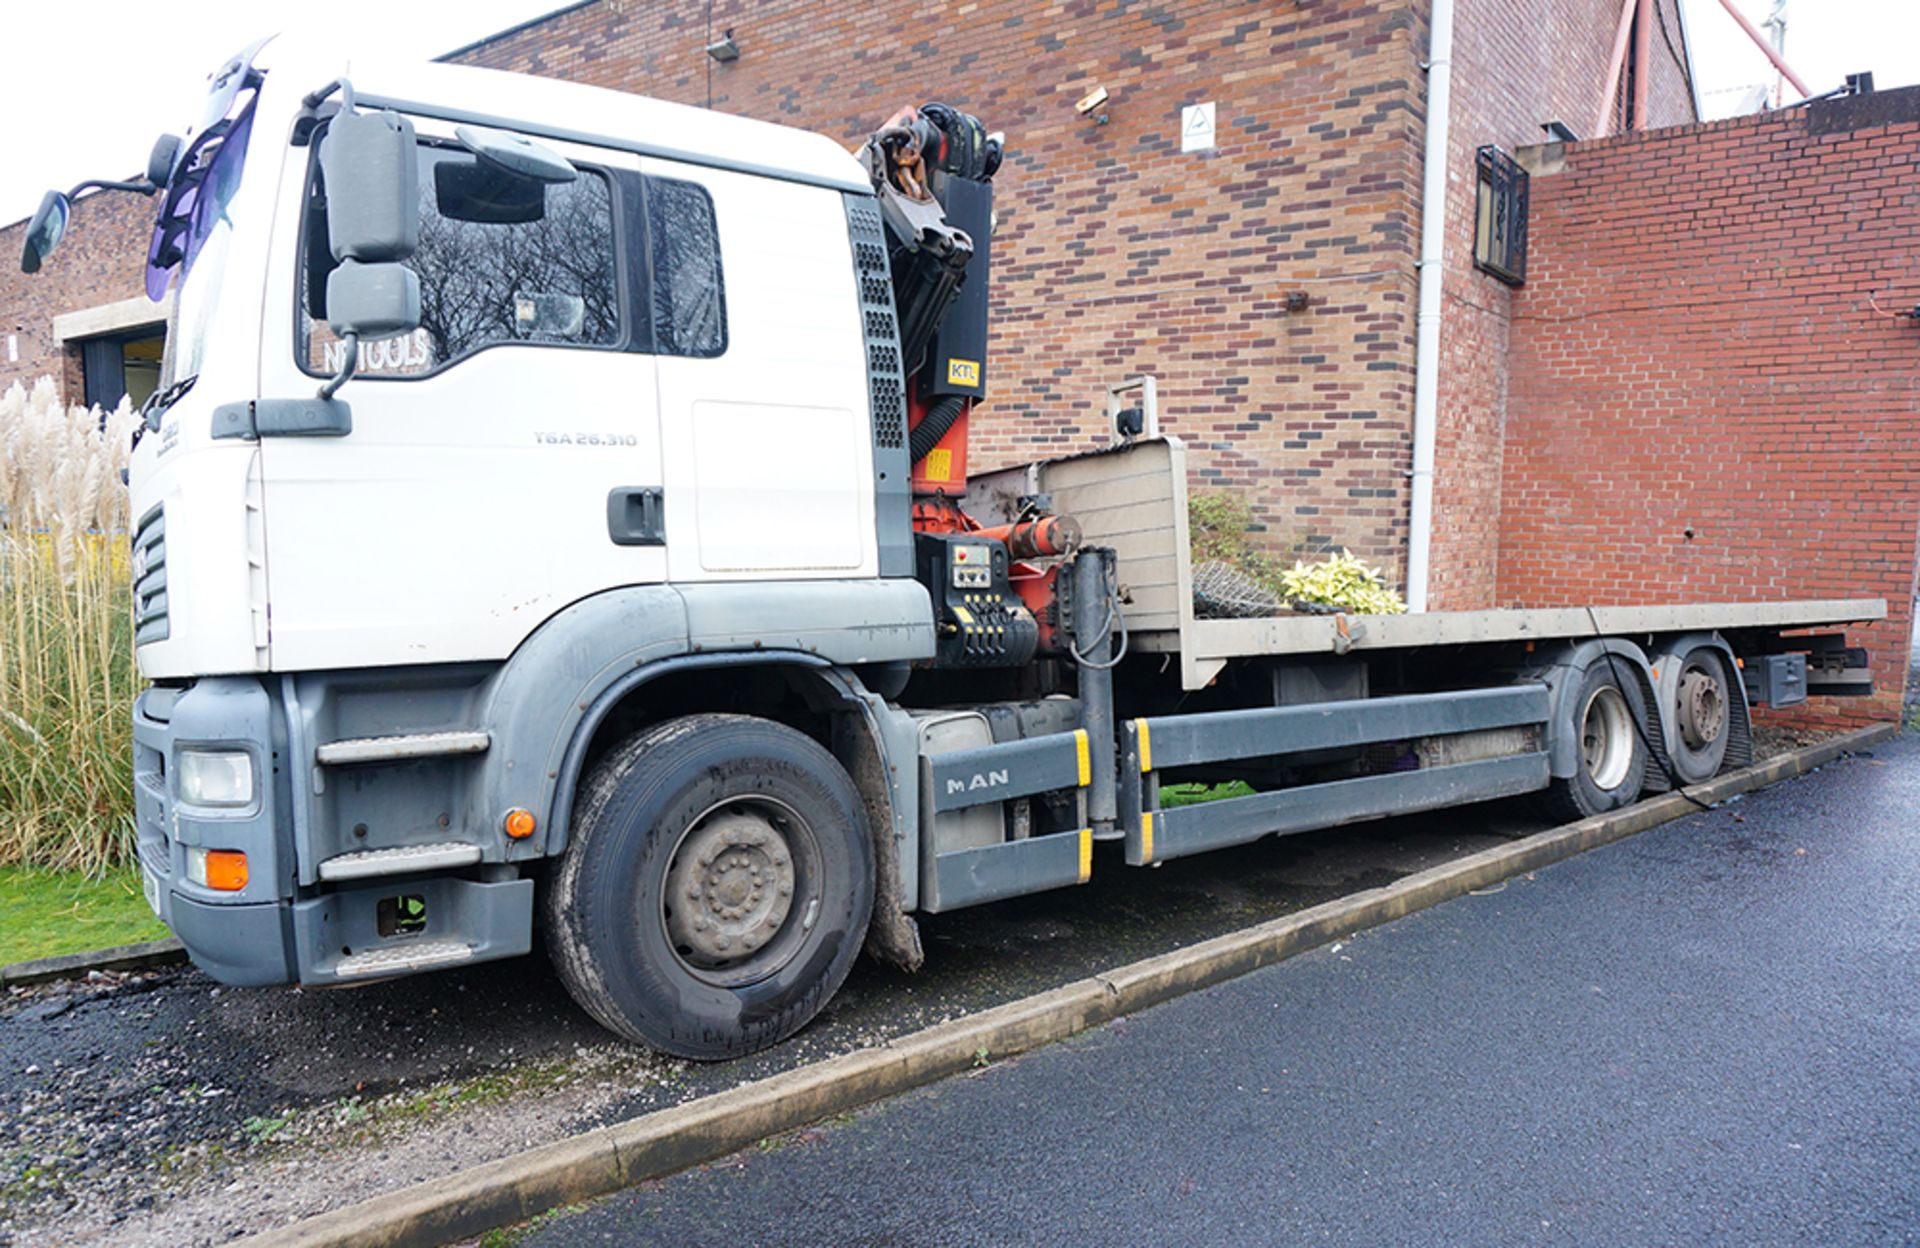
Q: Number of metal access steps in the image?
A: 3